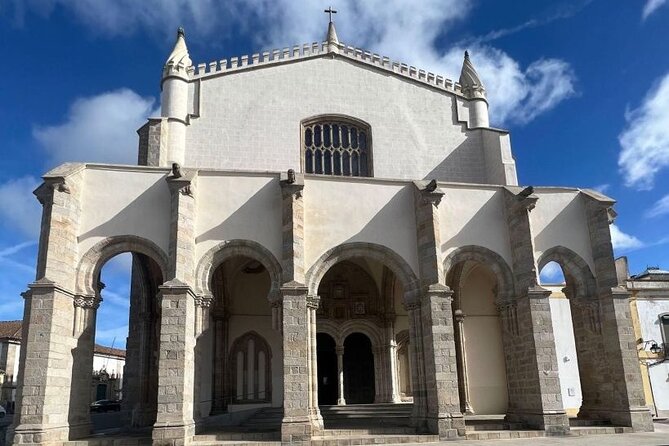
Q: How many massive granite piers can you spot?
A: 6